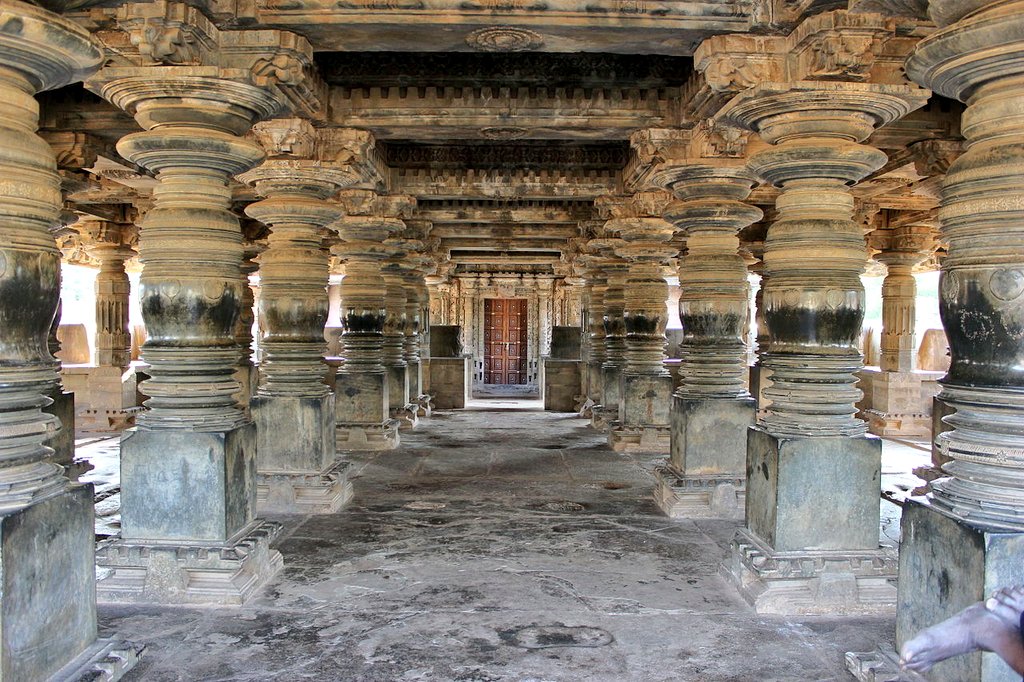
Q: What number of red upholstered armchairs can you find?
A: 0